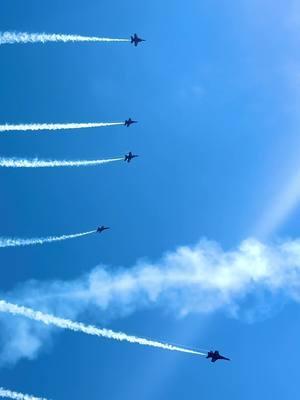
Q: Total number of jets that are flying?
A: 5